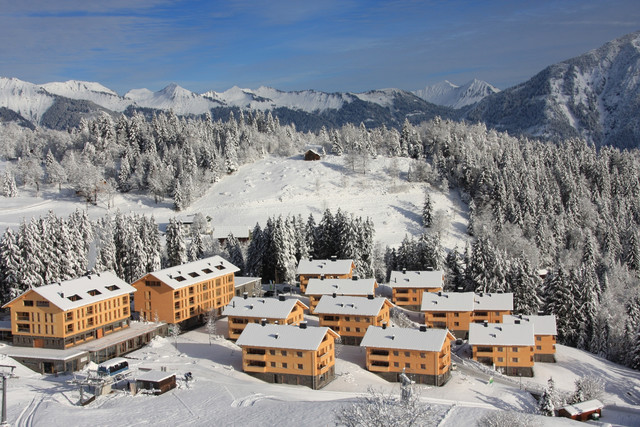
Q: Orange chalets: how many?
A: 13